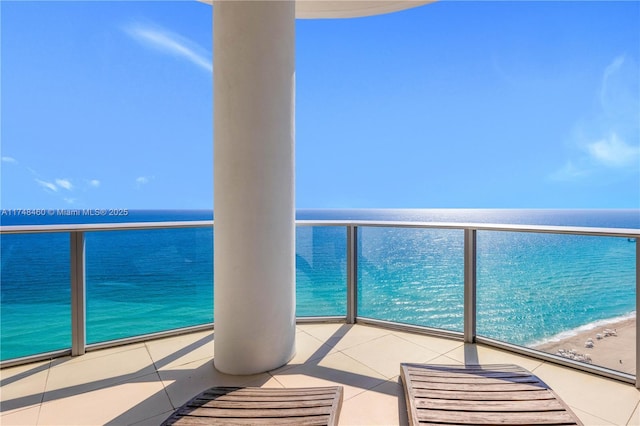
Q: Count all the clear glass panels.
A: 5